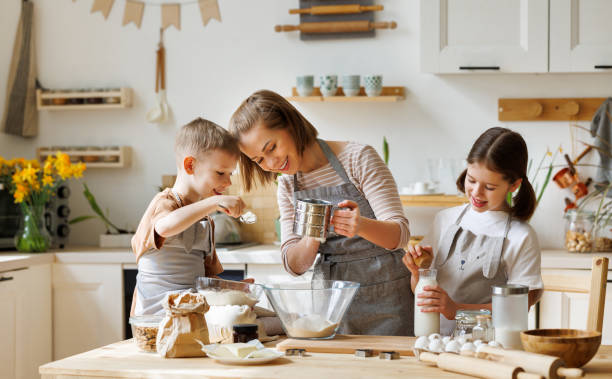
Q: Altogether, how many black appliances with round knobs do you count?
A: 1